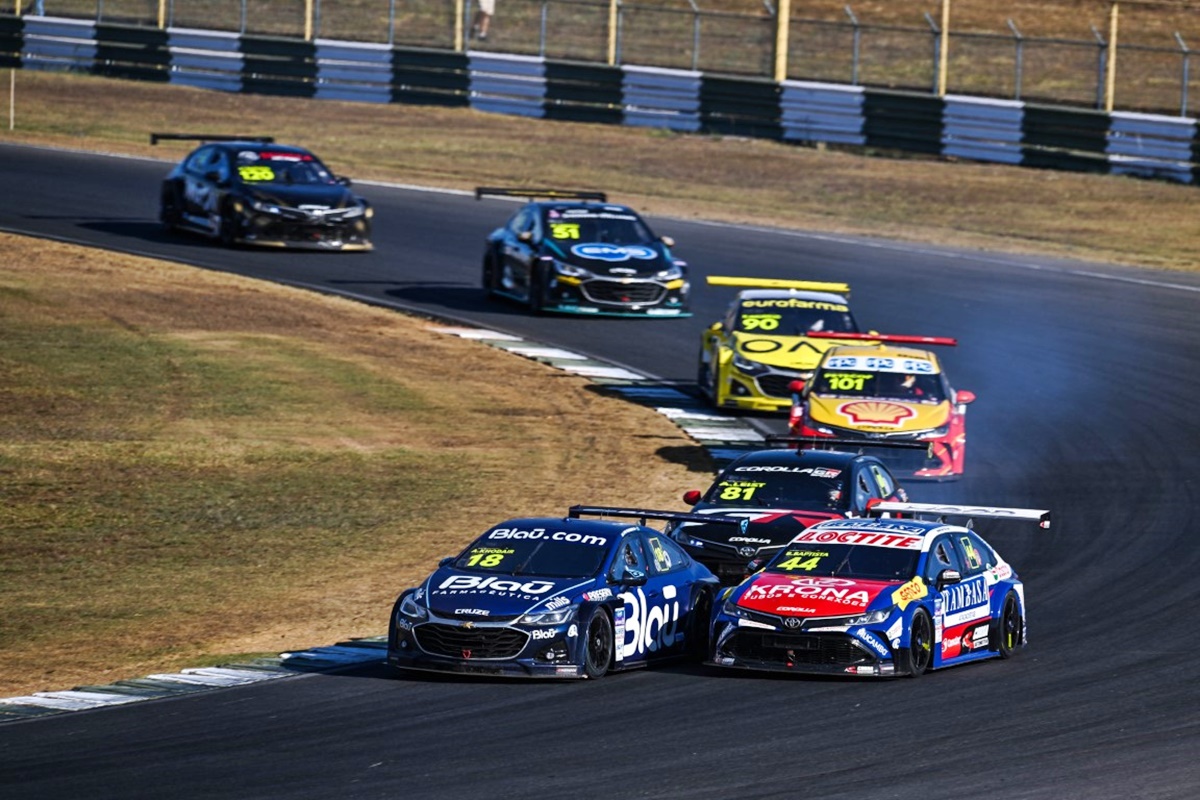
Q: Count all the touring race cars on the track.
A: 7